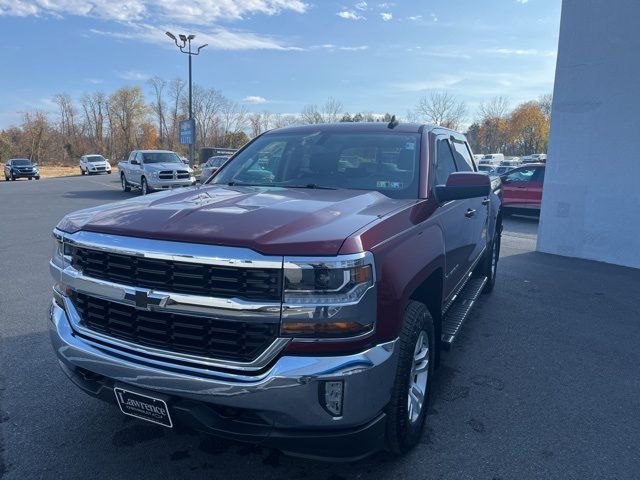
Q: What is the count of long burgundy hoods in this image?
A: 1